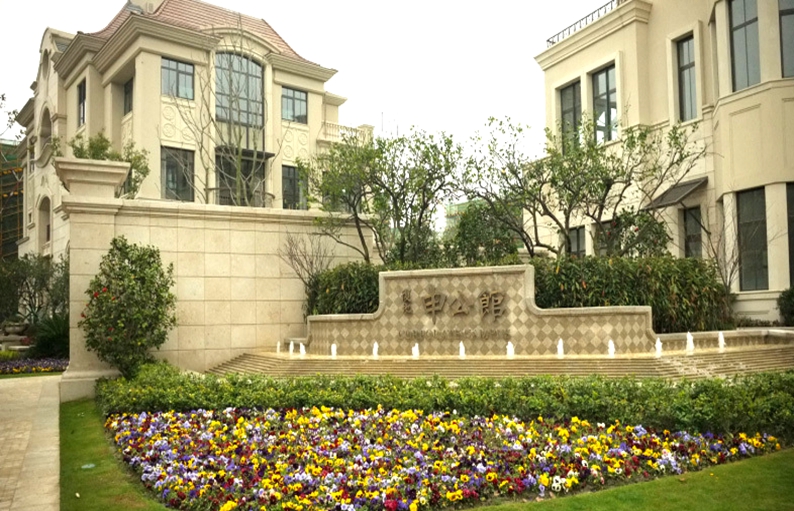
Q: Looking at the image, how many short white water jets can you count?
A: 13